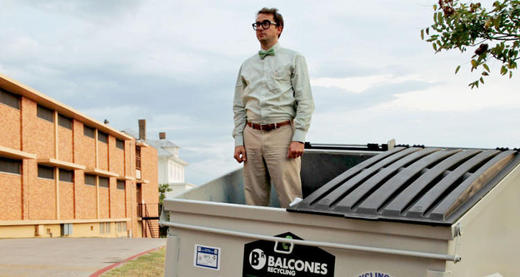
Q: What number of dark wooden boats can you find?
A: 0